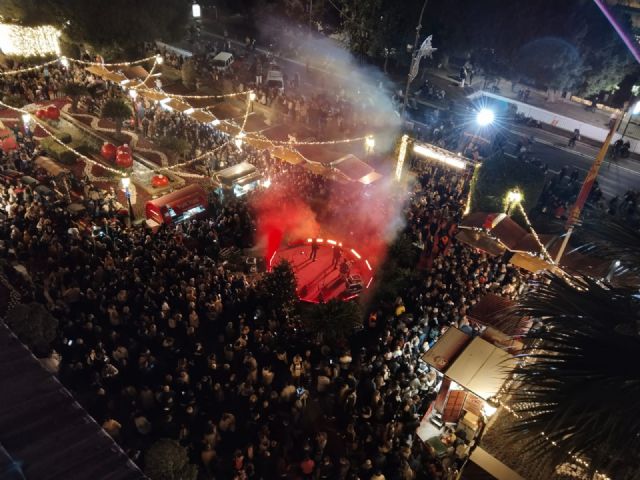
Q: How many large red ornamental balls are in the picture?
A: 6